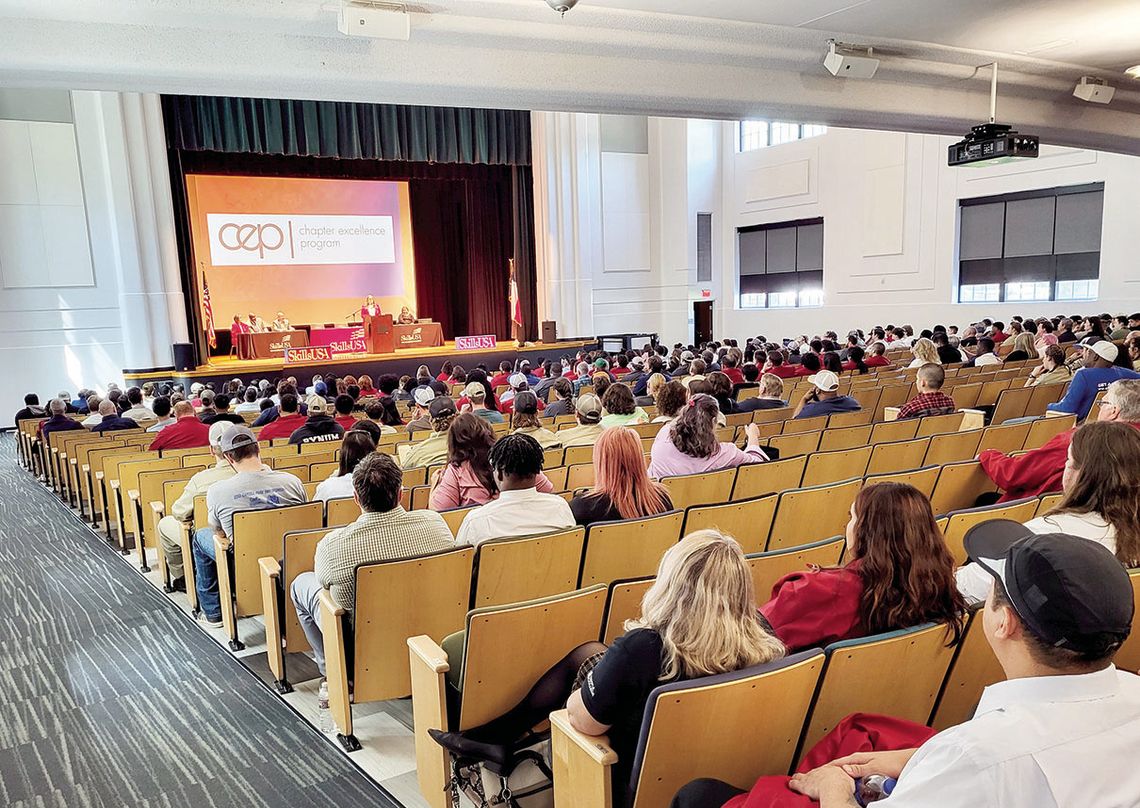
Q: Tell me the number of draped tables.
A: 3